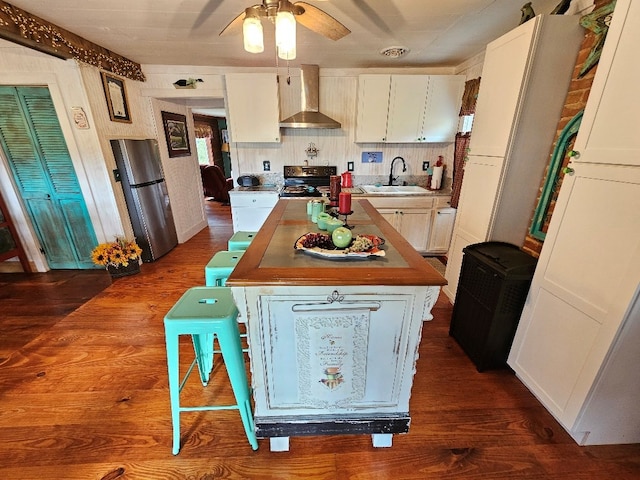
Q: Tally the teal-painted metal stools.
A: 3